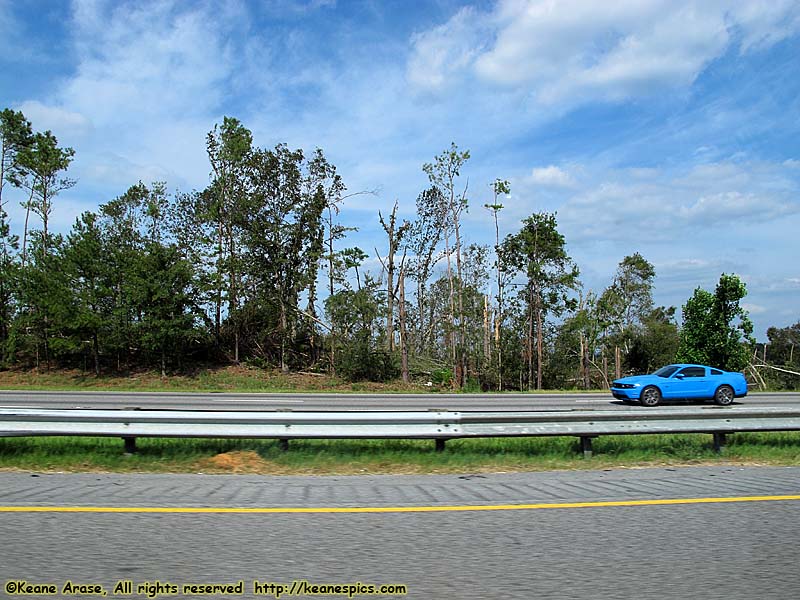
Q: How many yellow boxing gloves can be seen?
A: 0